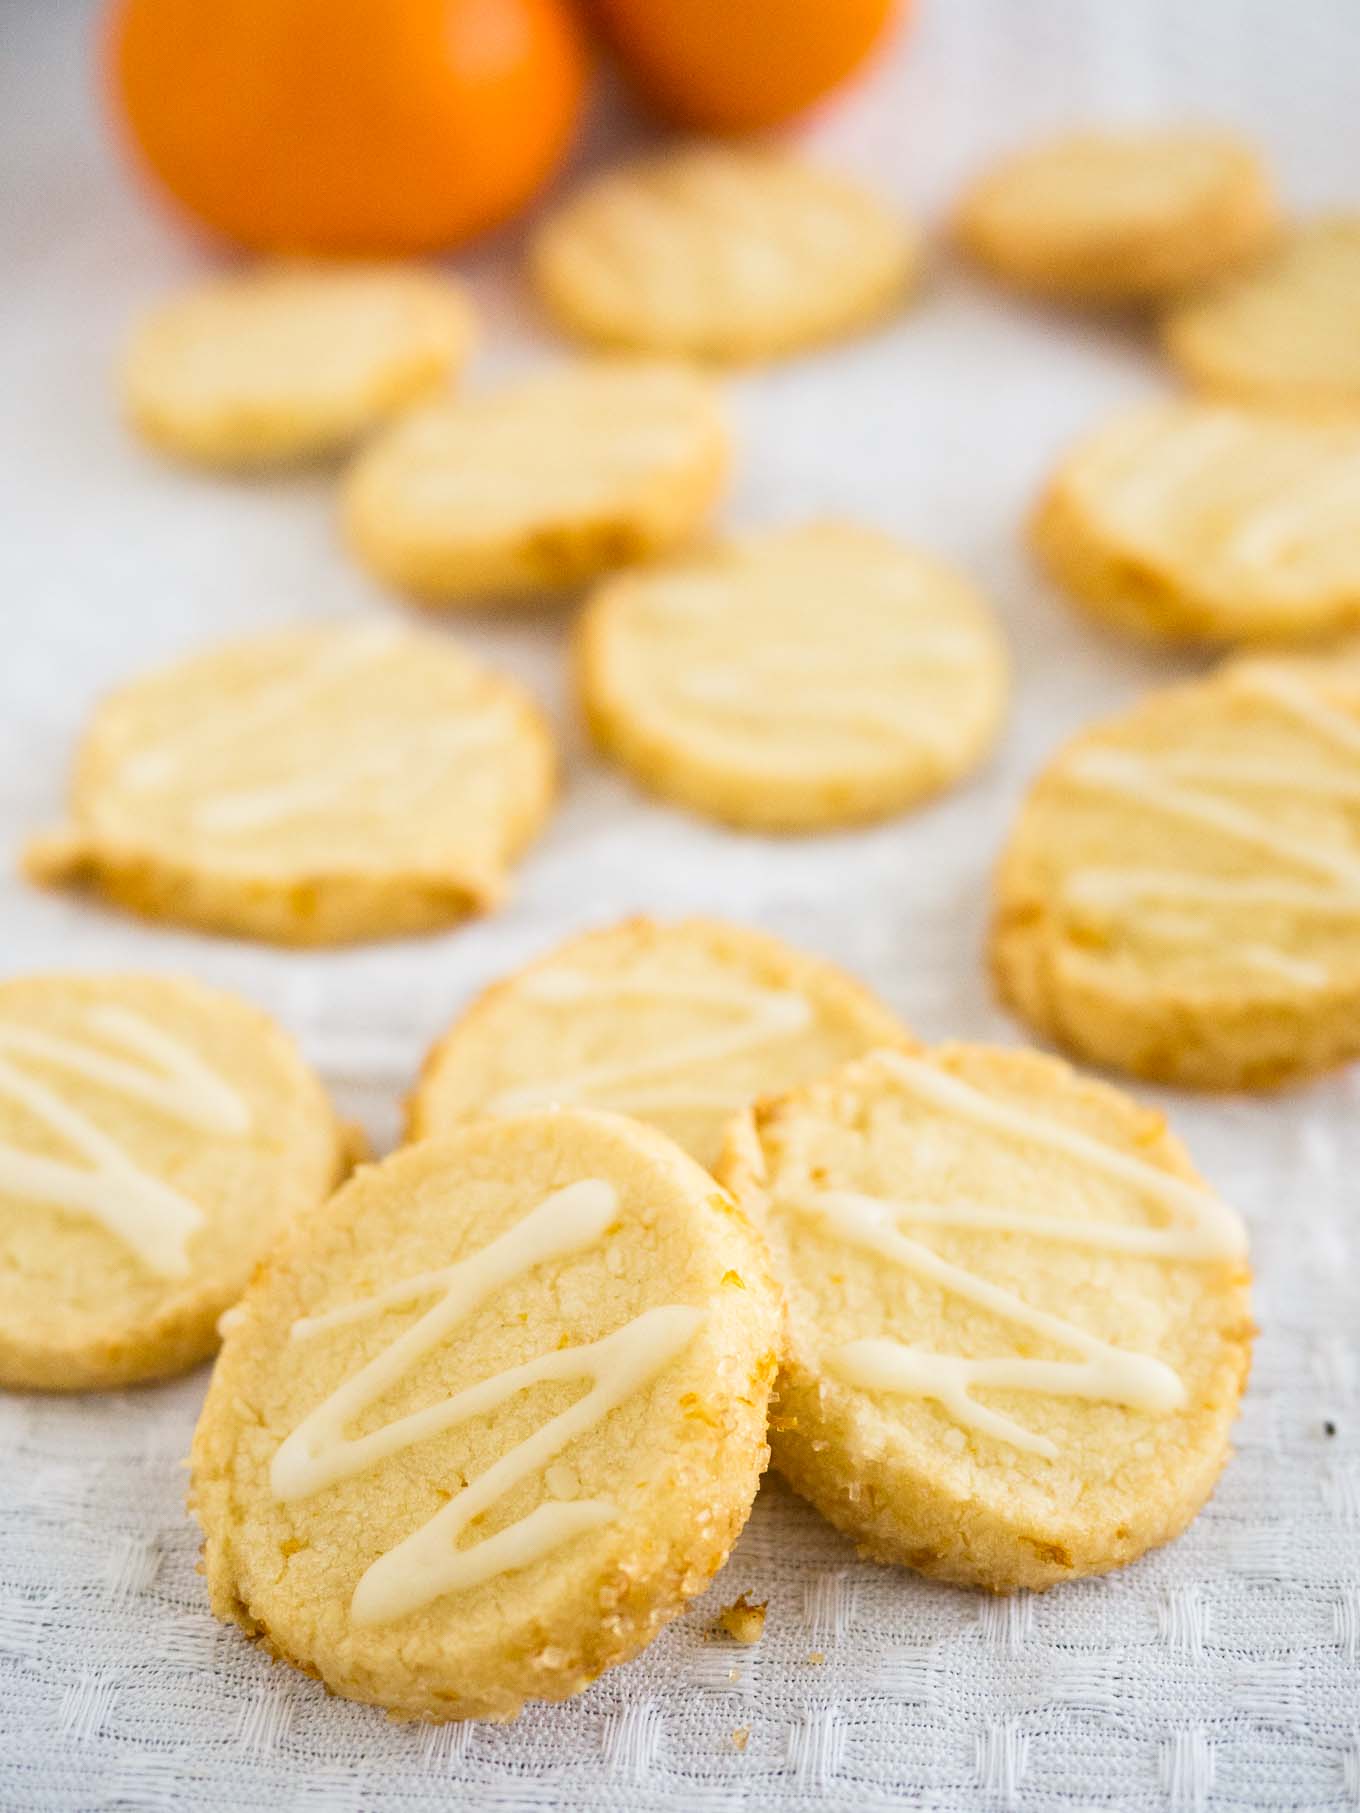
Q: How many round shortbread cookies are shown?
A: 13